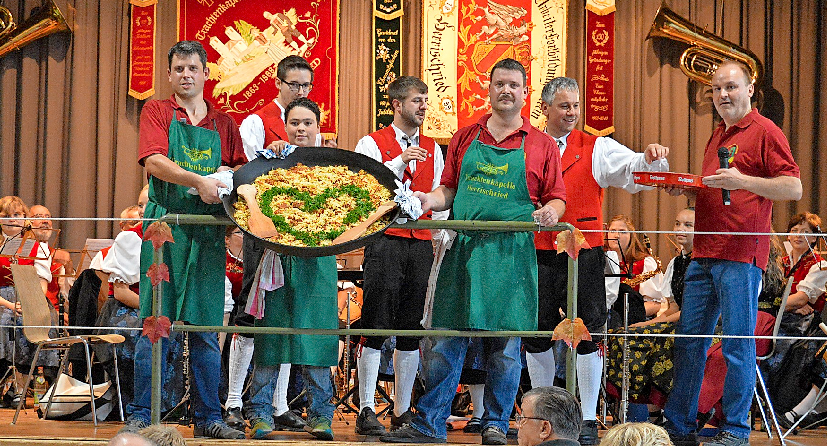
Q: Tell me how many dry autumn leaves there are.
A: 5